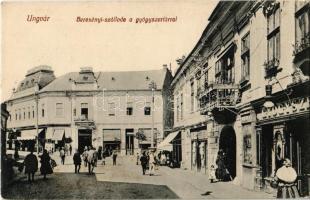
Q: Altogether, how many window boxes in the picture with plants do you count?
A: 2